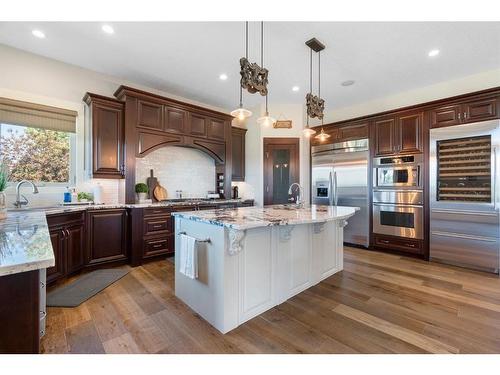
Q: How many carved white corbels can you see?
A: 4